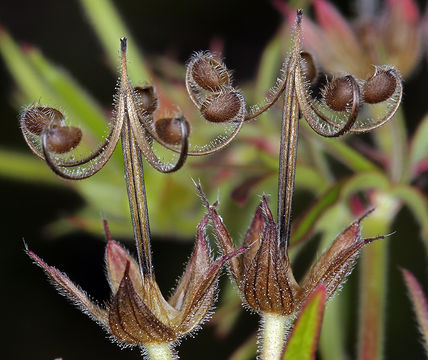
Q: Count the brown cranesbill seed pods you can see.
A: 9